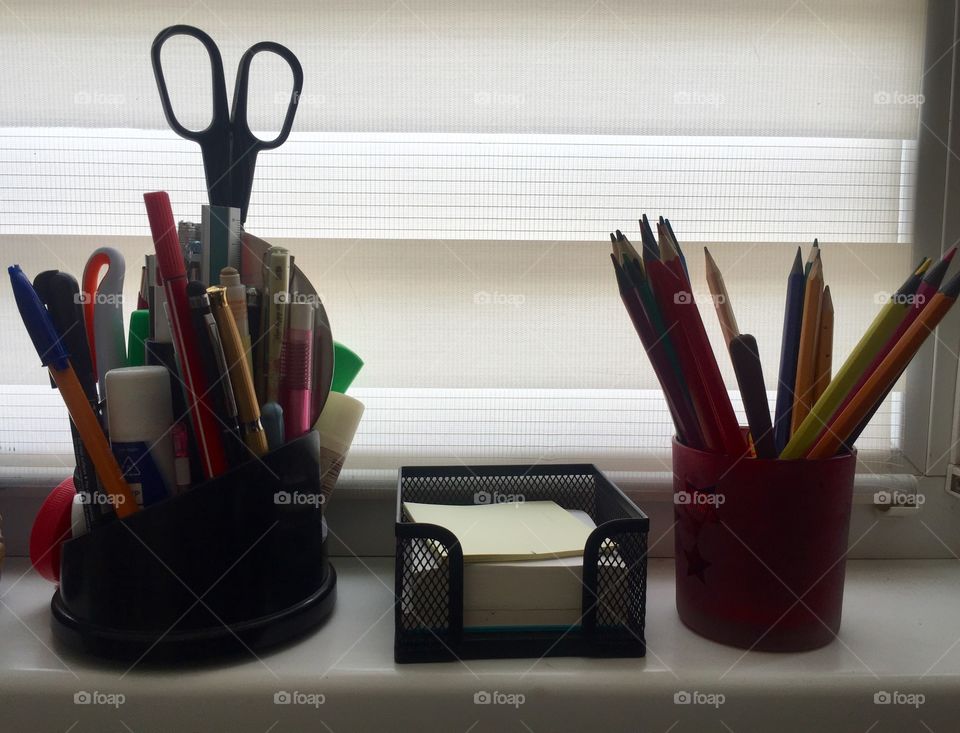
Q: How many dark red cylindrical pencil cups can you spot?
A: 1